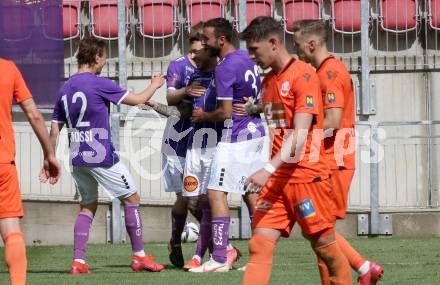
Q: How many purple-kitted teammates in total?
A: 4